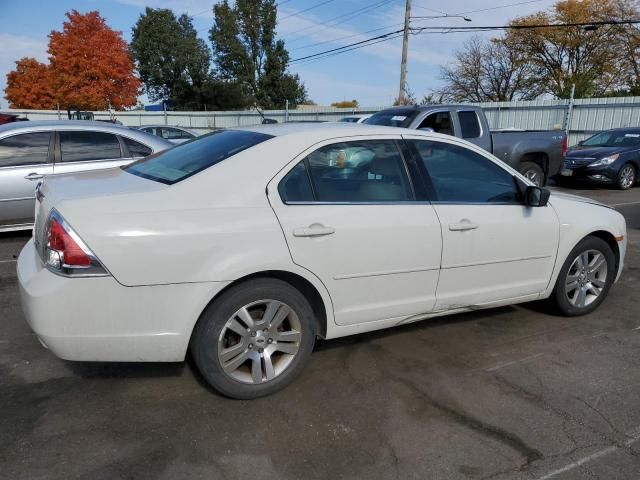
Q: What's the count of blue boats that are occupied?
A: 0